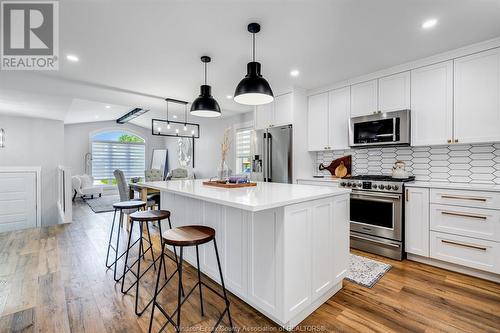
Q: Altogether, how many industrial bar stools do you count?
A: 3